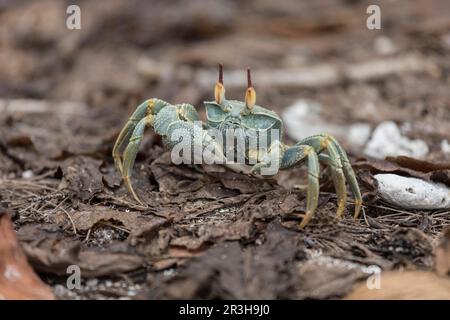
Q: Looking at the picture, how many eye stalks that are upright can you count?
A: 2